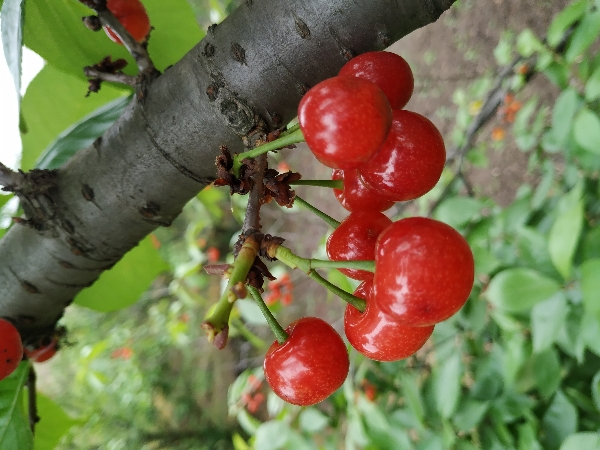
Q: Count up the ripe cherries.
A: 11